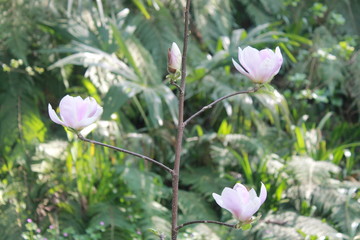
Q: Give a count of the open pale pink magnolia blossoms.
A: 3